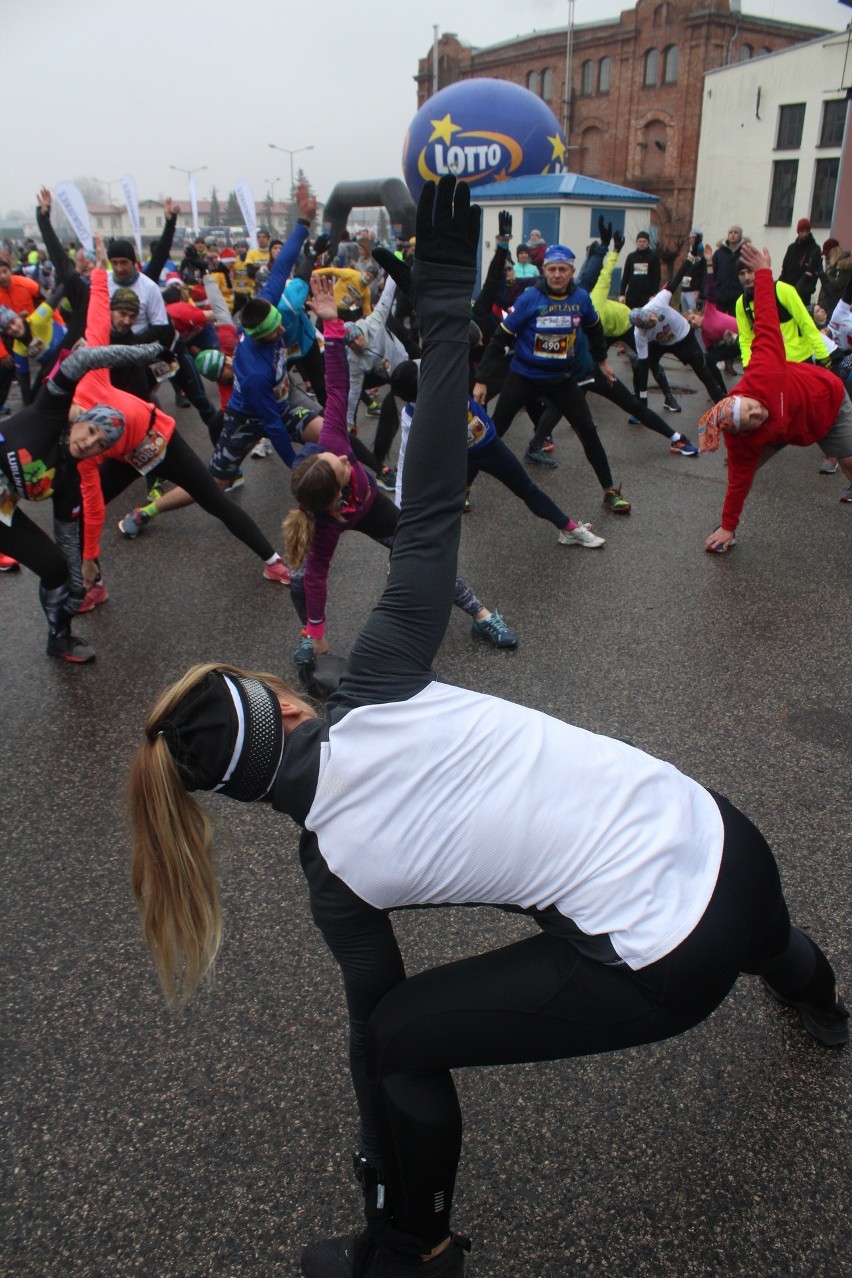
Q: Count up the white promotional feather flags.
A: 4